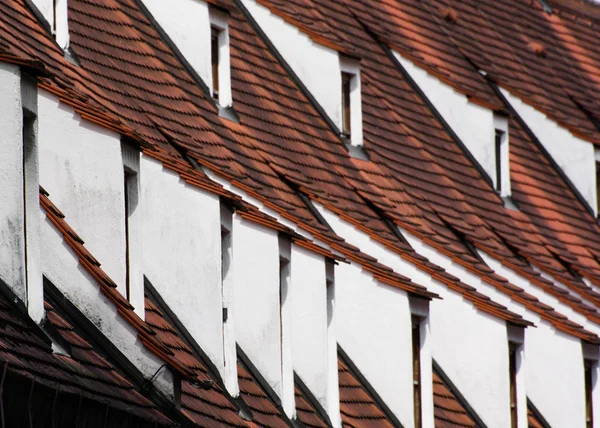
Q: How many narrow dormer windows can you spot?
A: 13